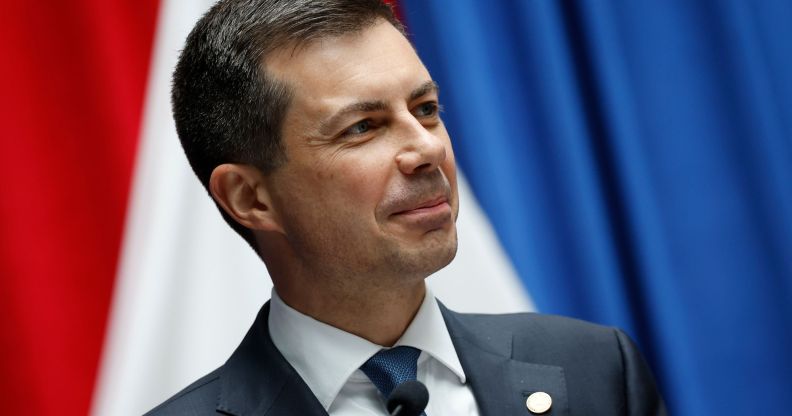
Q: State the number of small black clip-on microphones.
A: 1